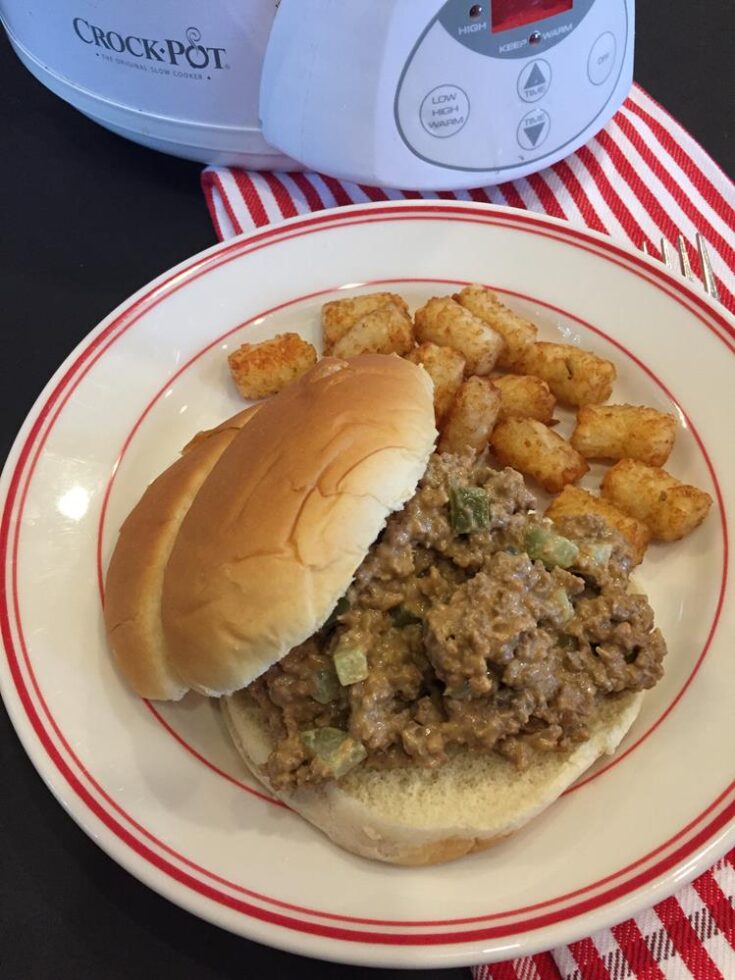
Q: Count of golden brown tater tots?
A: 13